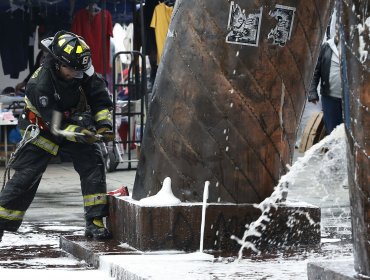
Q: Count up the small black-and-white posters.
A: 2